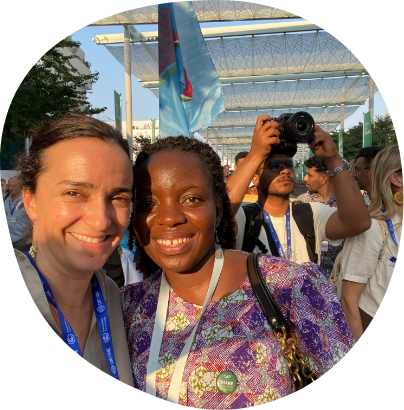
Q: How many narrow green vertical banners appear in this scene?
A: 4